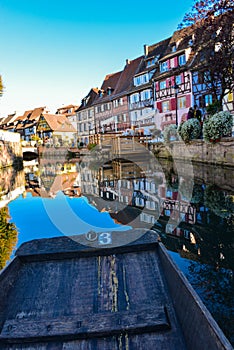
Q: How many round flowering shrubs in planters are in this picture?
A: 3